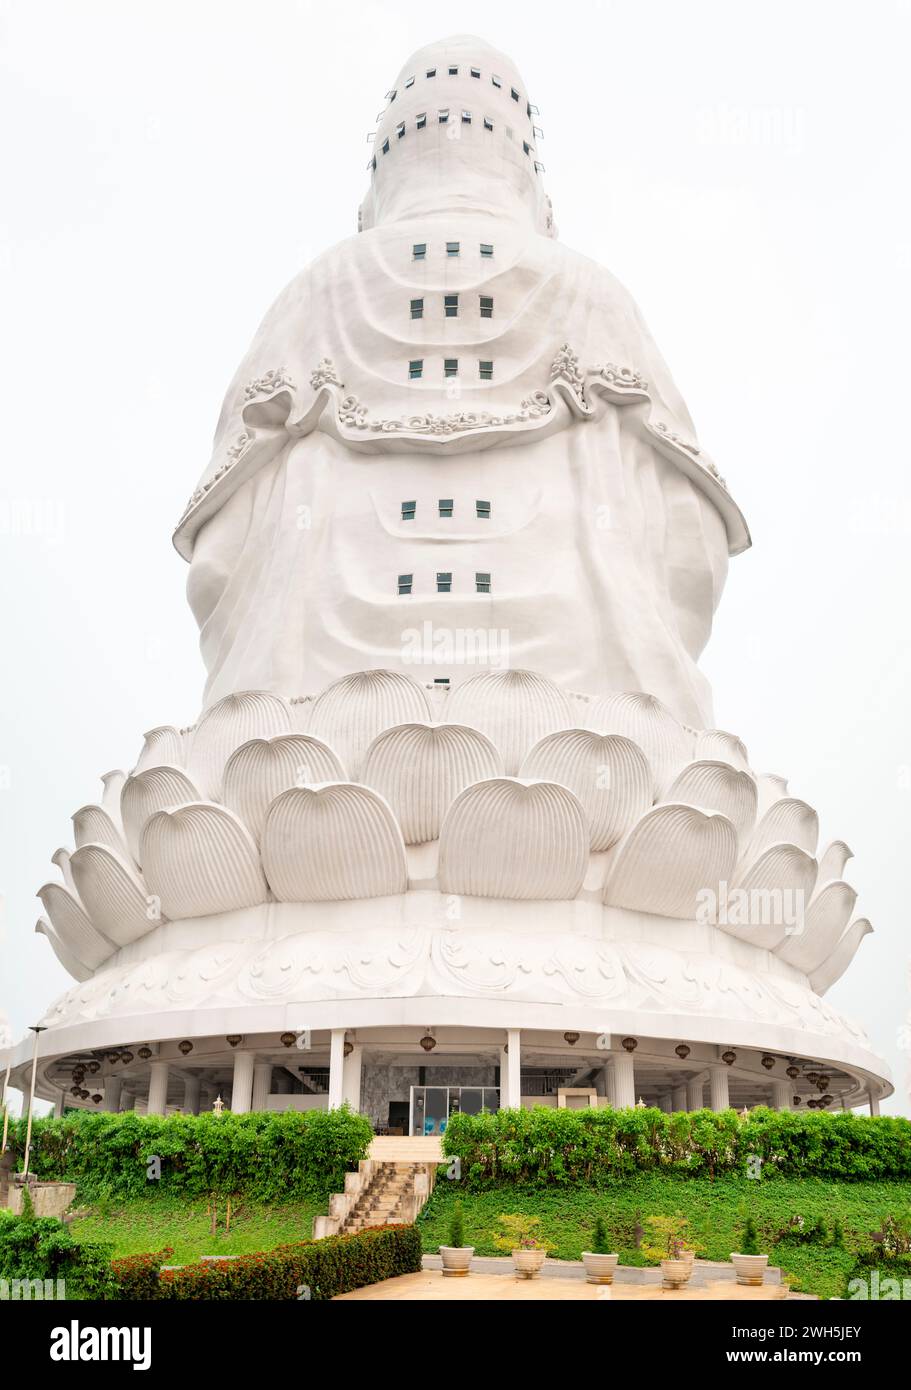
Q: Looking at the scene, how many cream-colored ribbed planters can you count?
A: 5